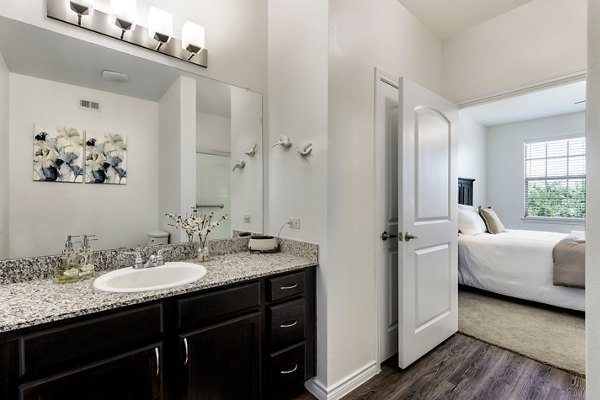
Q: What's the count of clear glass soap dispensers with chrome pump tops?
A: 2